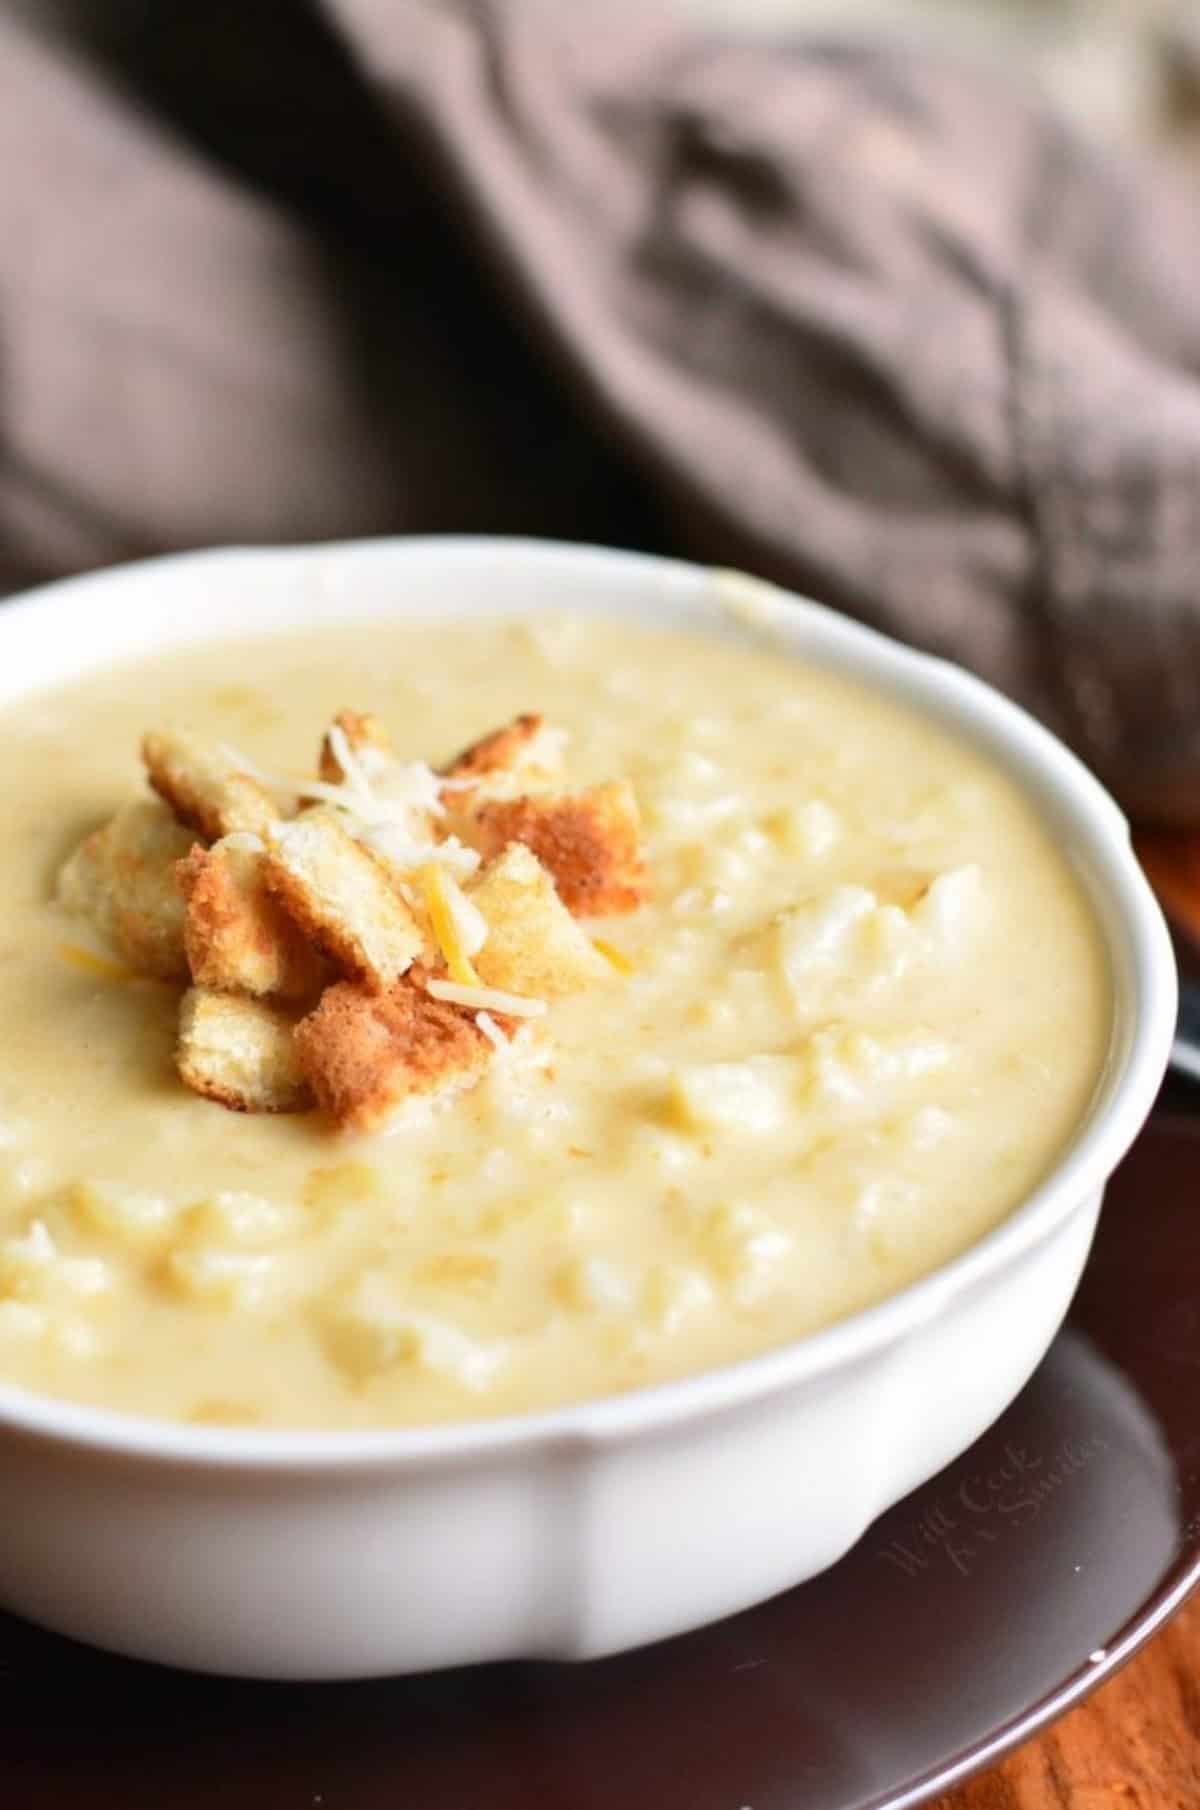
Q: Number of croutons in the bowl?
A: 10